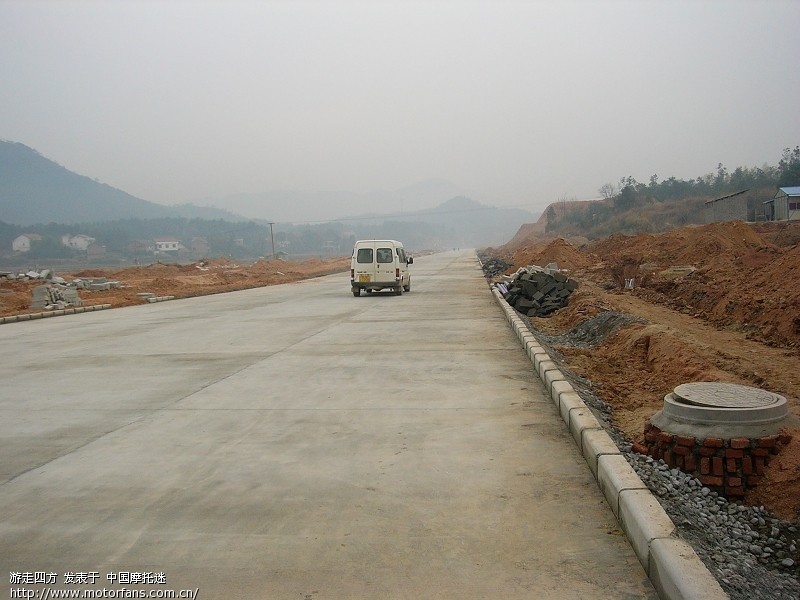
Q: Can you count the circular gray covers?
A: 1